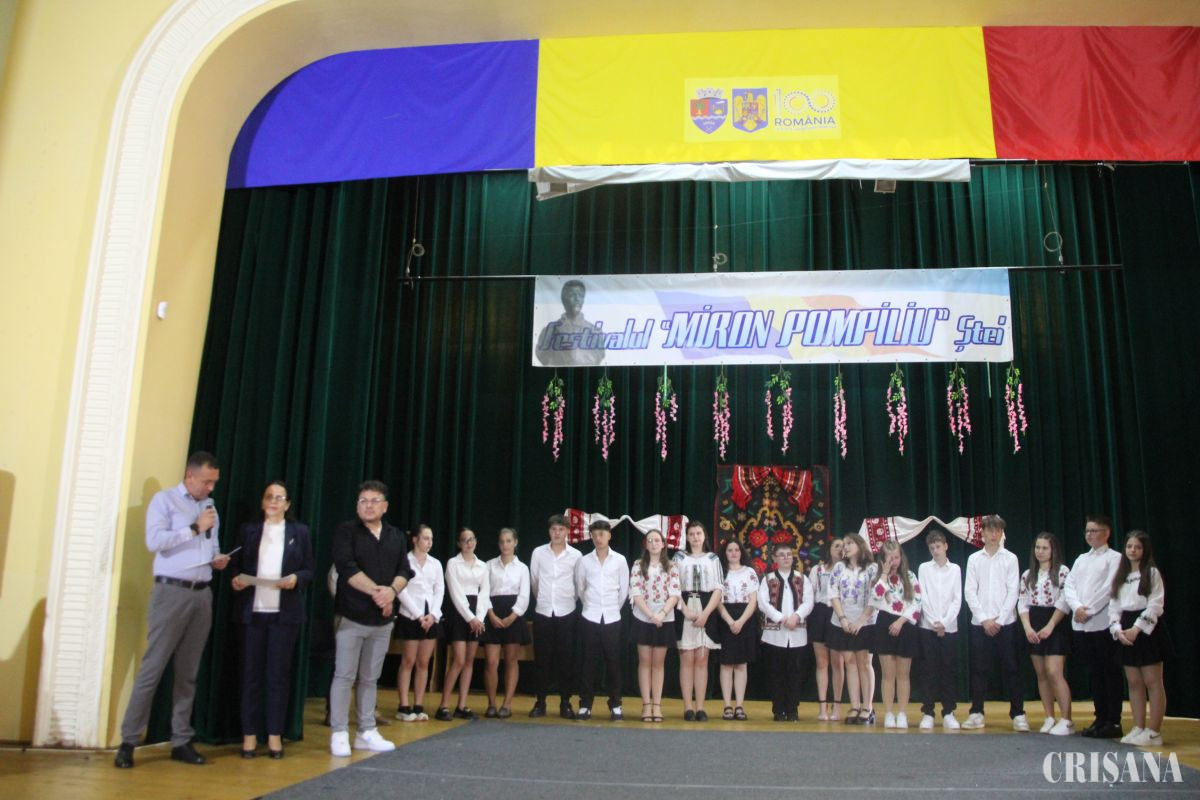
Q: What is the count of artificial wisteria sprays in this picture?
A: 9